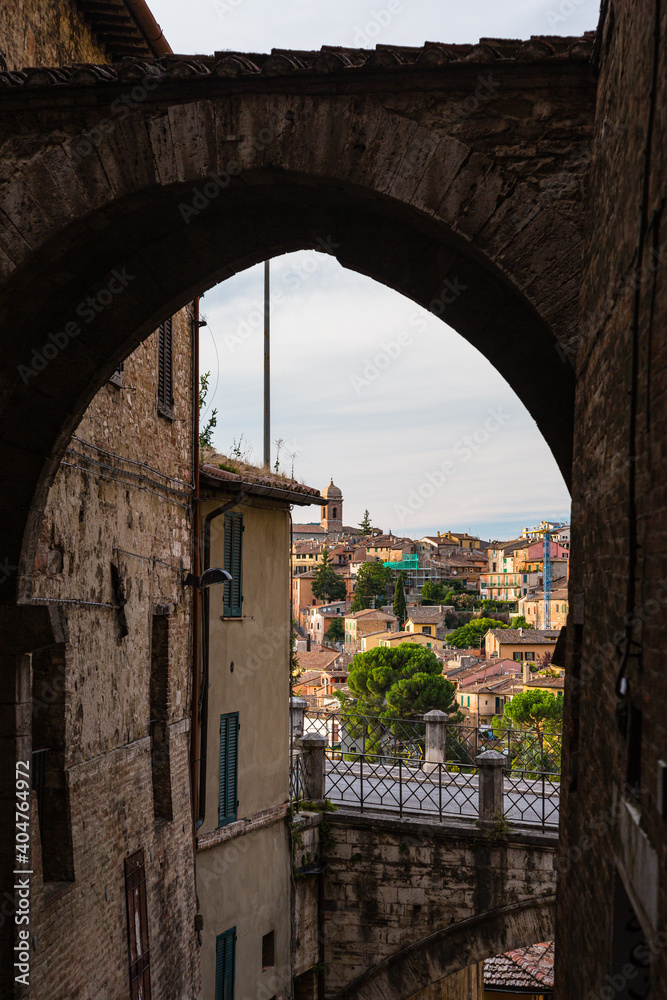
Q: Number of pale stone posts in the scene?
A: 4